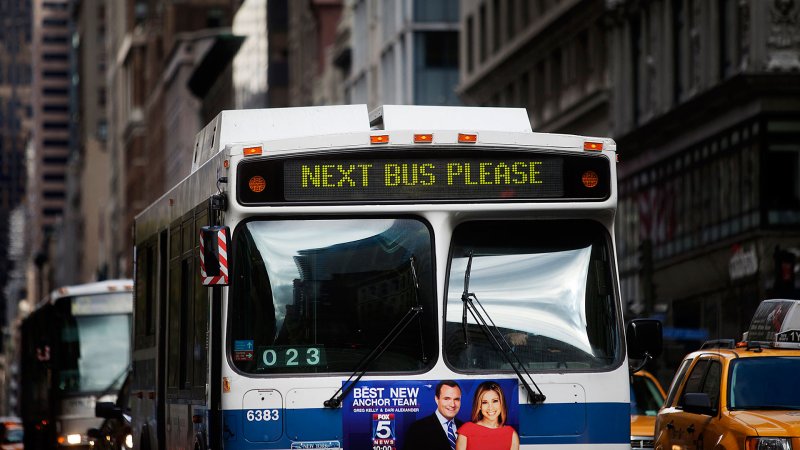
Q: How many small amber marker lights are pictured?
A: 5